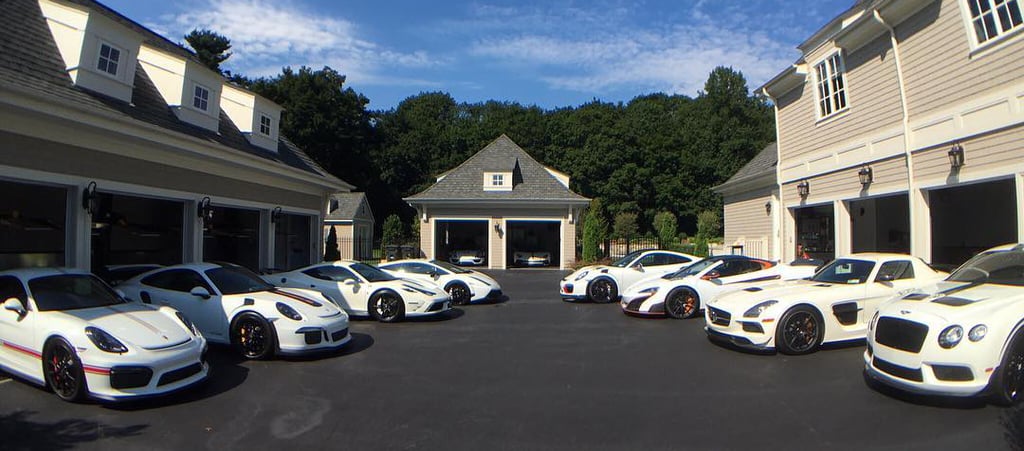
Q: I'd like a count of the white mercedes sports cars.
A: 1